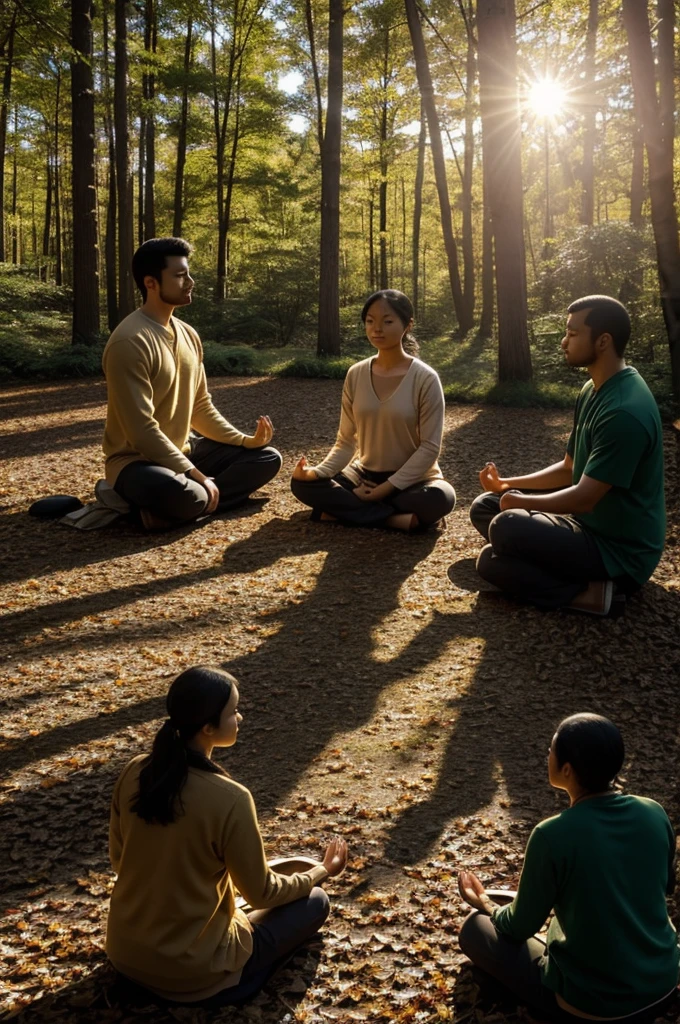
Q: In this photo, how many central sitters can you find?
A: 1